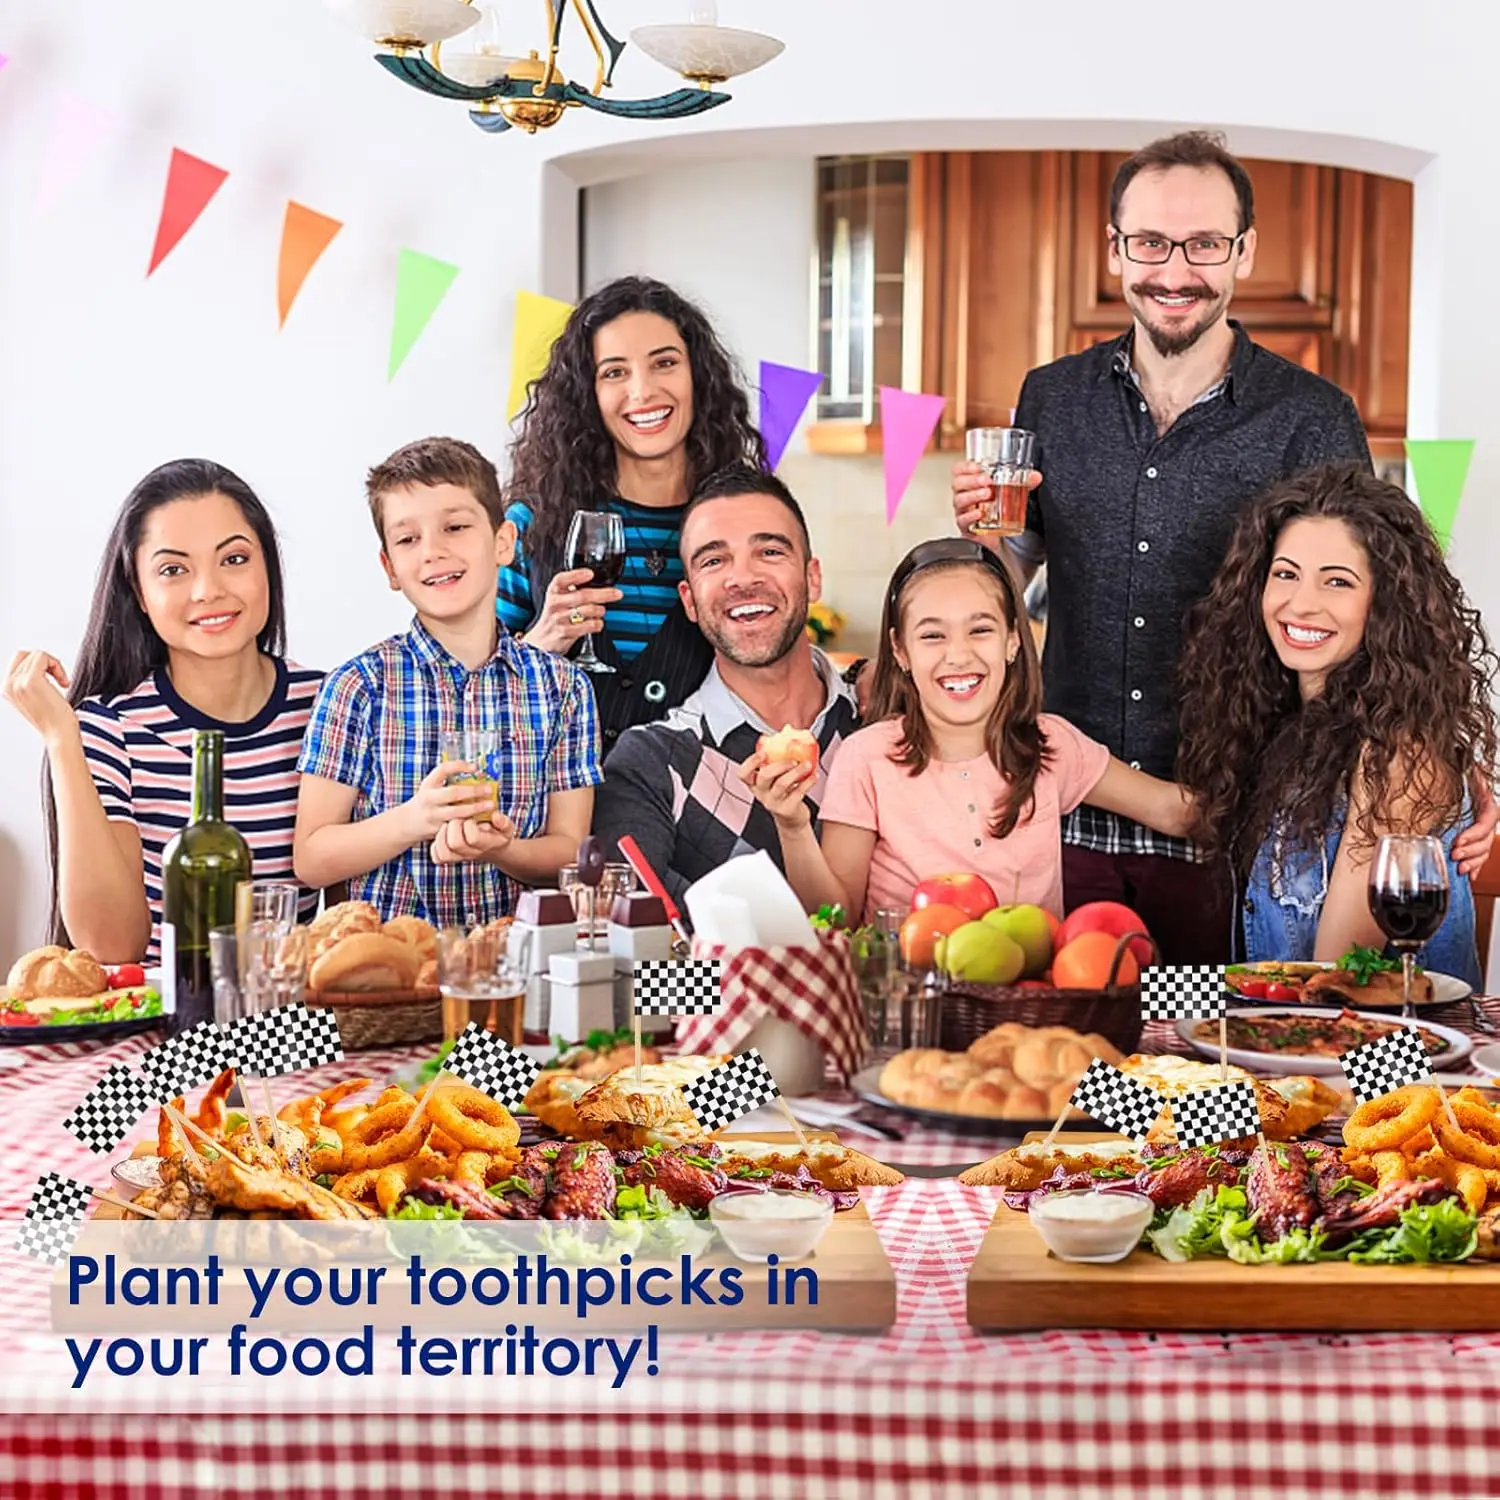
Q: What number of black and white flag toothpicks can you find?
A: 12